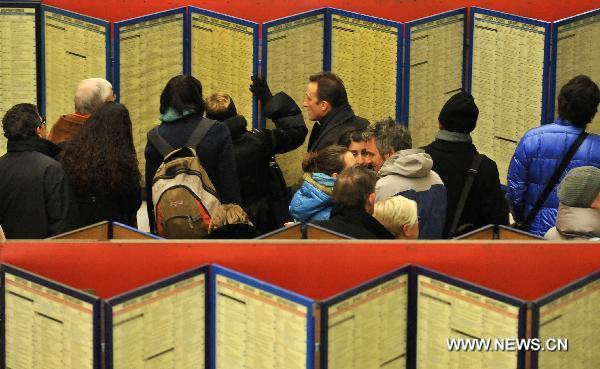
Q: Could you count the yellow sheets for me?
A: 15